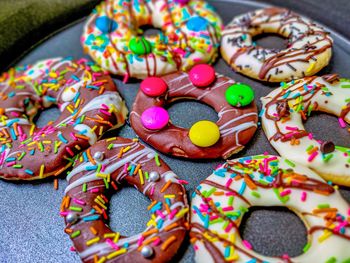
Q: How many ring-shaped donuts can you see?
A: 7